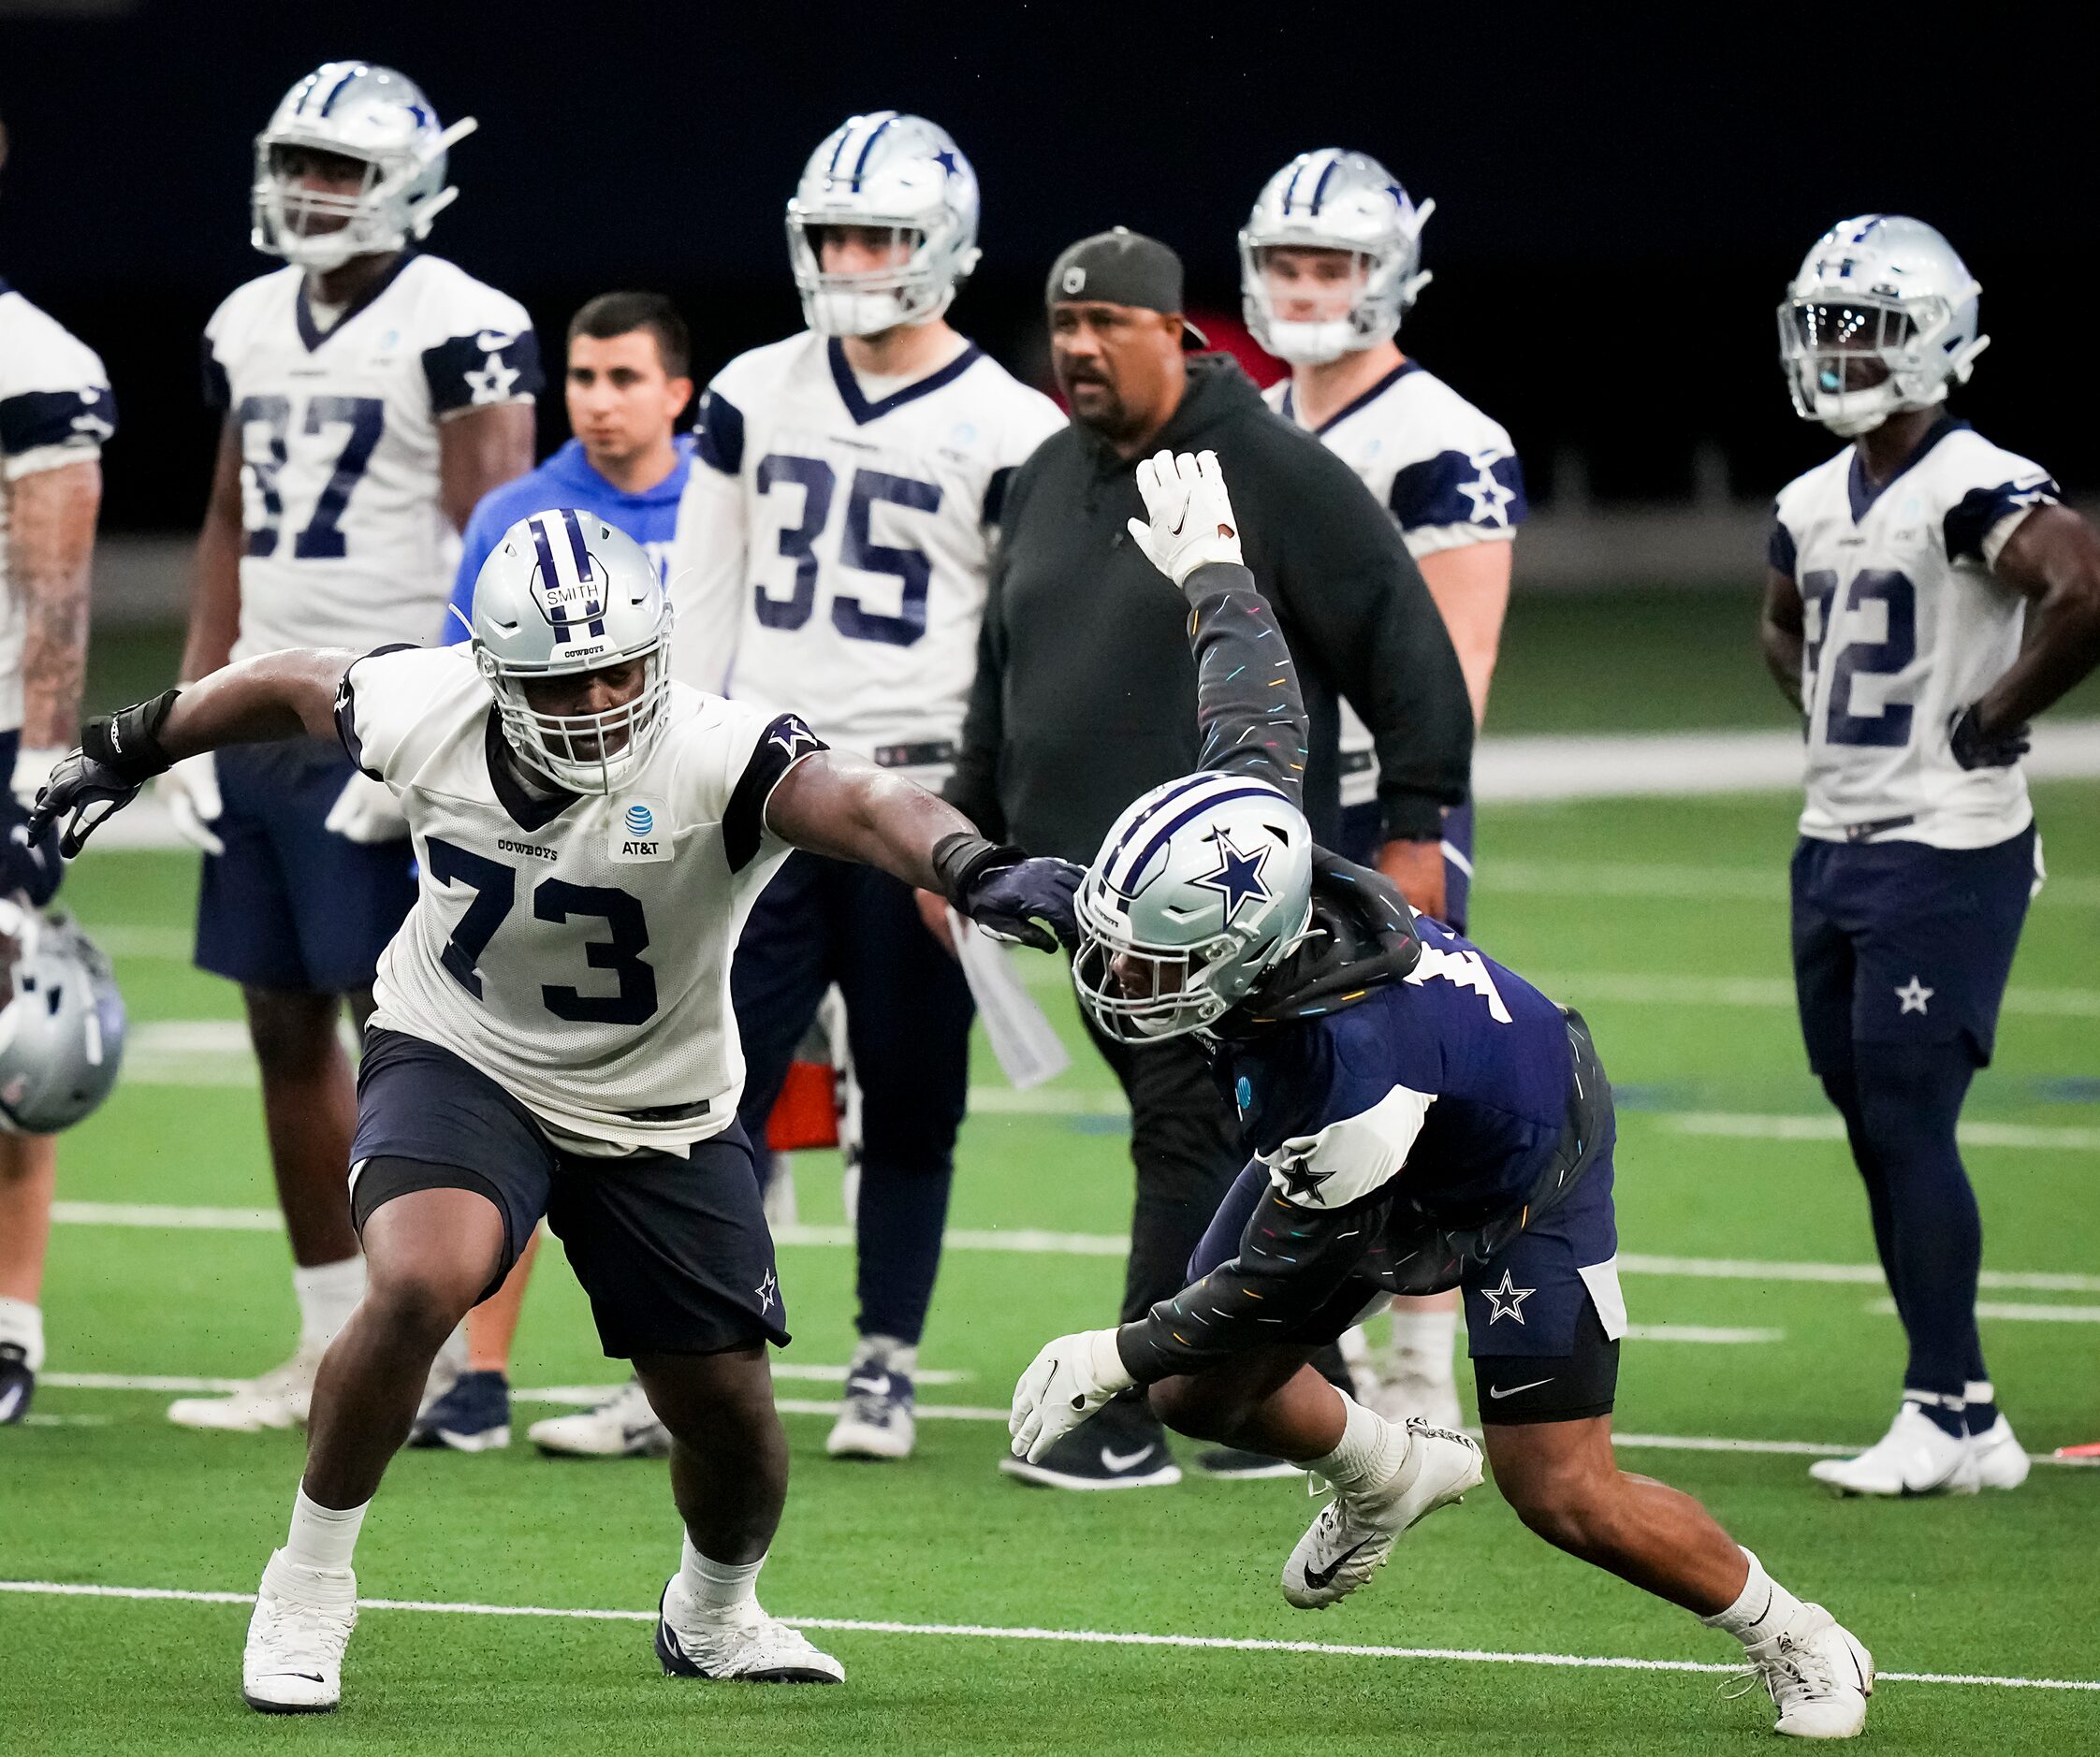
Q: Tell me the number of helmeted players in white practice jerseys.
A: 5